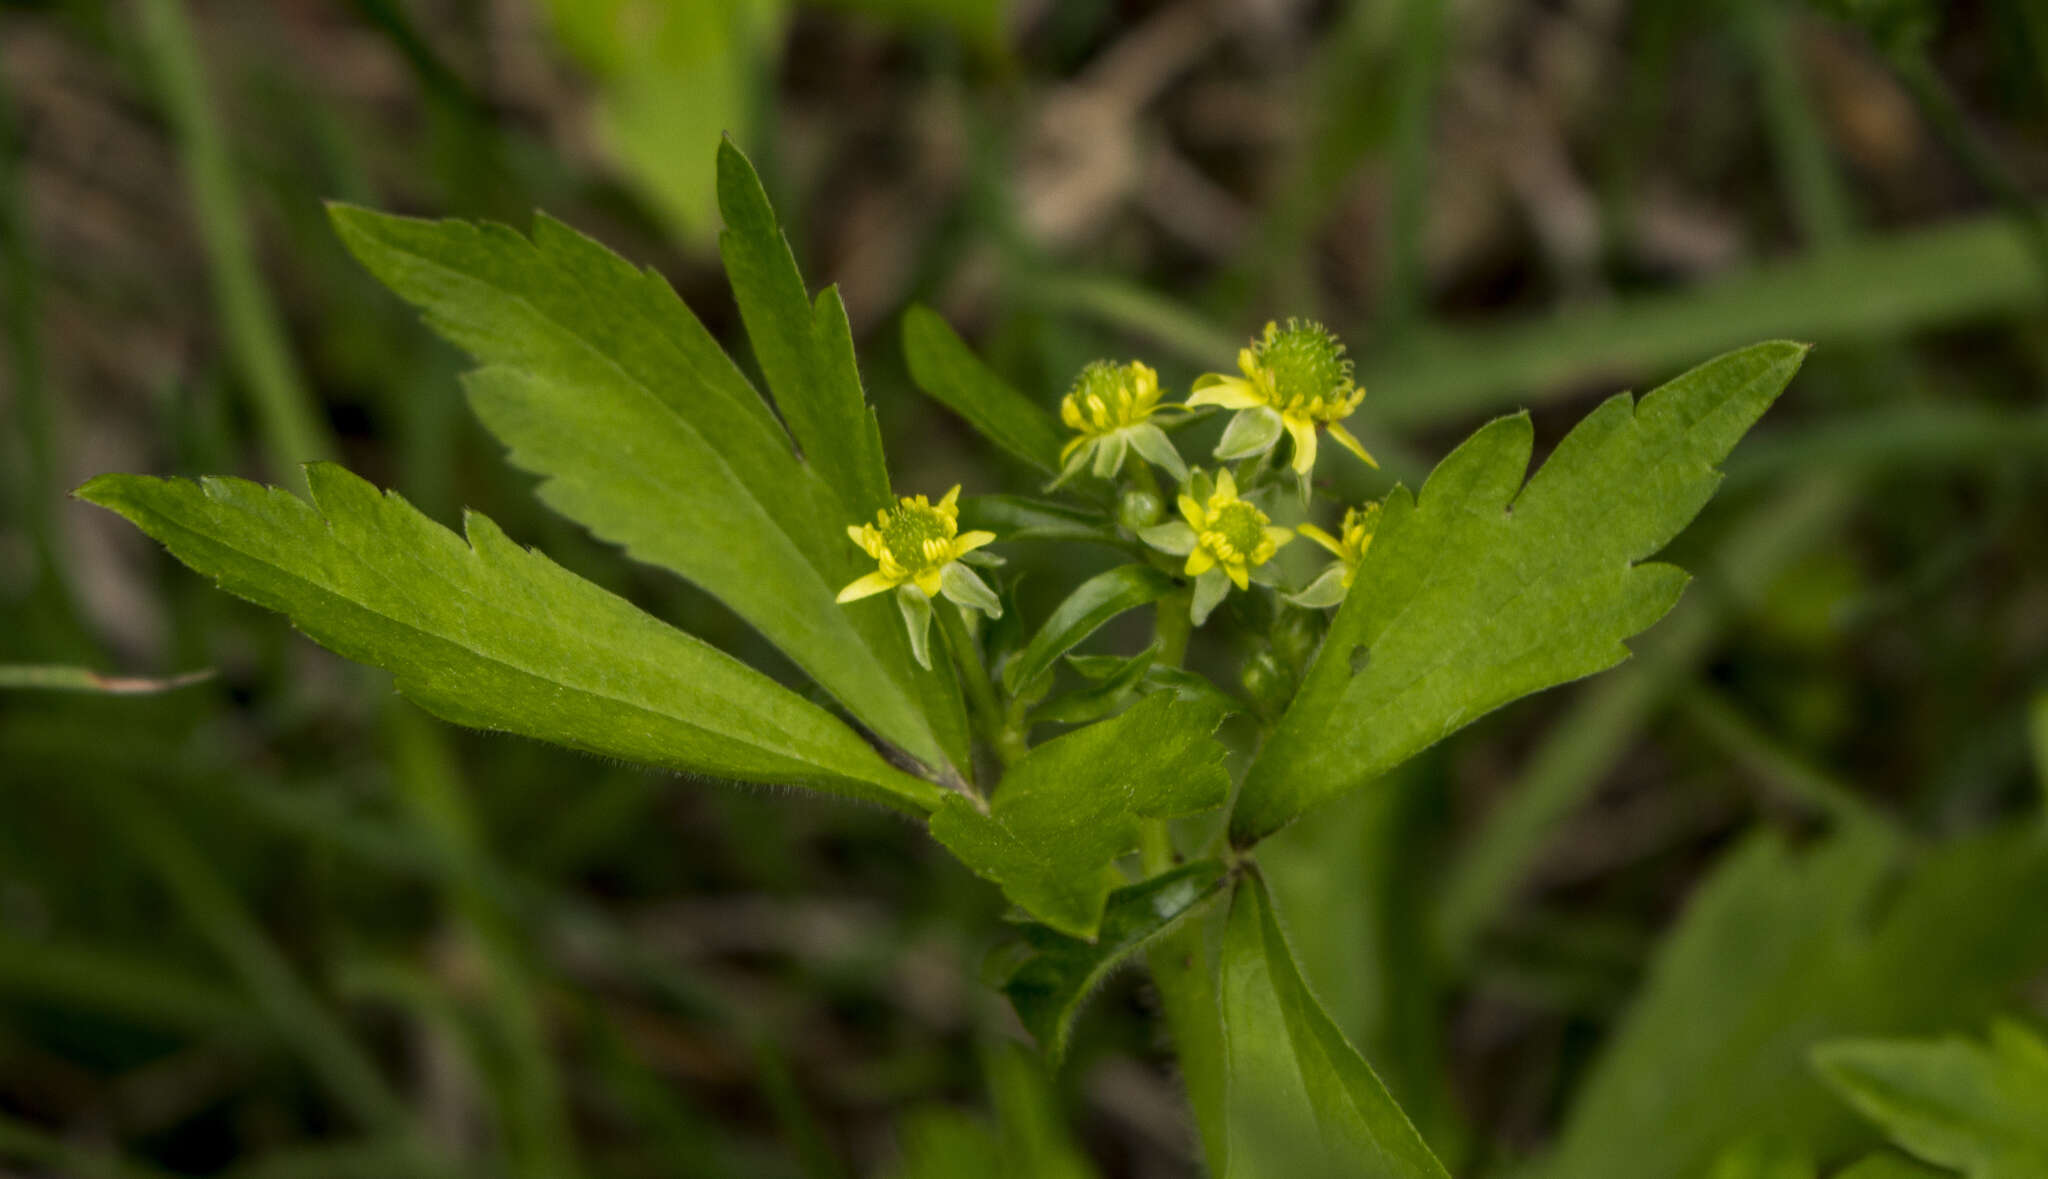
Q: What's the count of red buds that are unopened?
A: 0